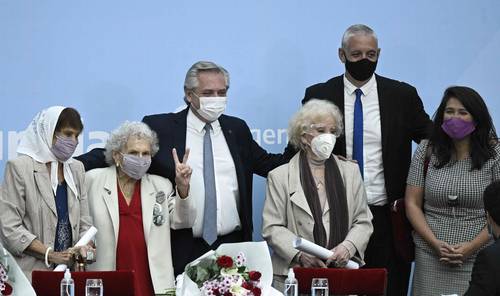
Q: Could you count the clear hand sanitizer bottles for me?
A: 2